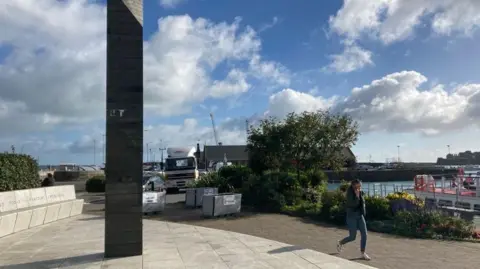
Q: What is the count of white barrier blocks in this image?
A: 3